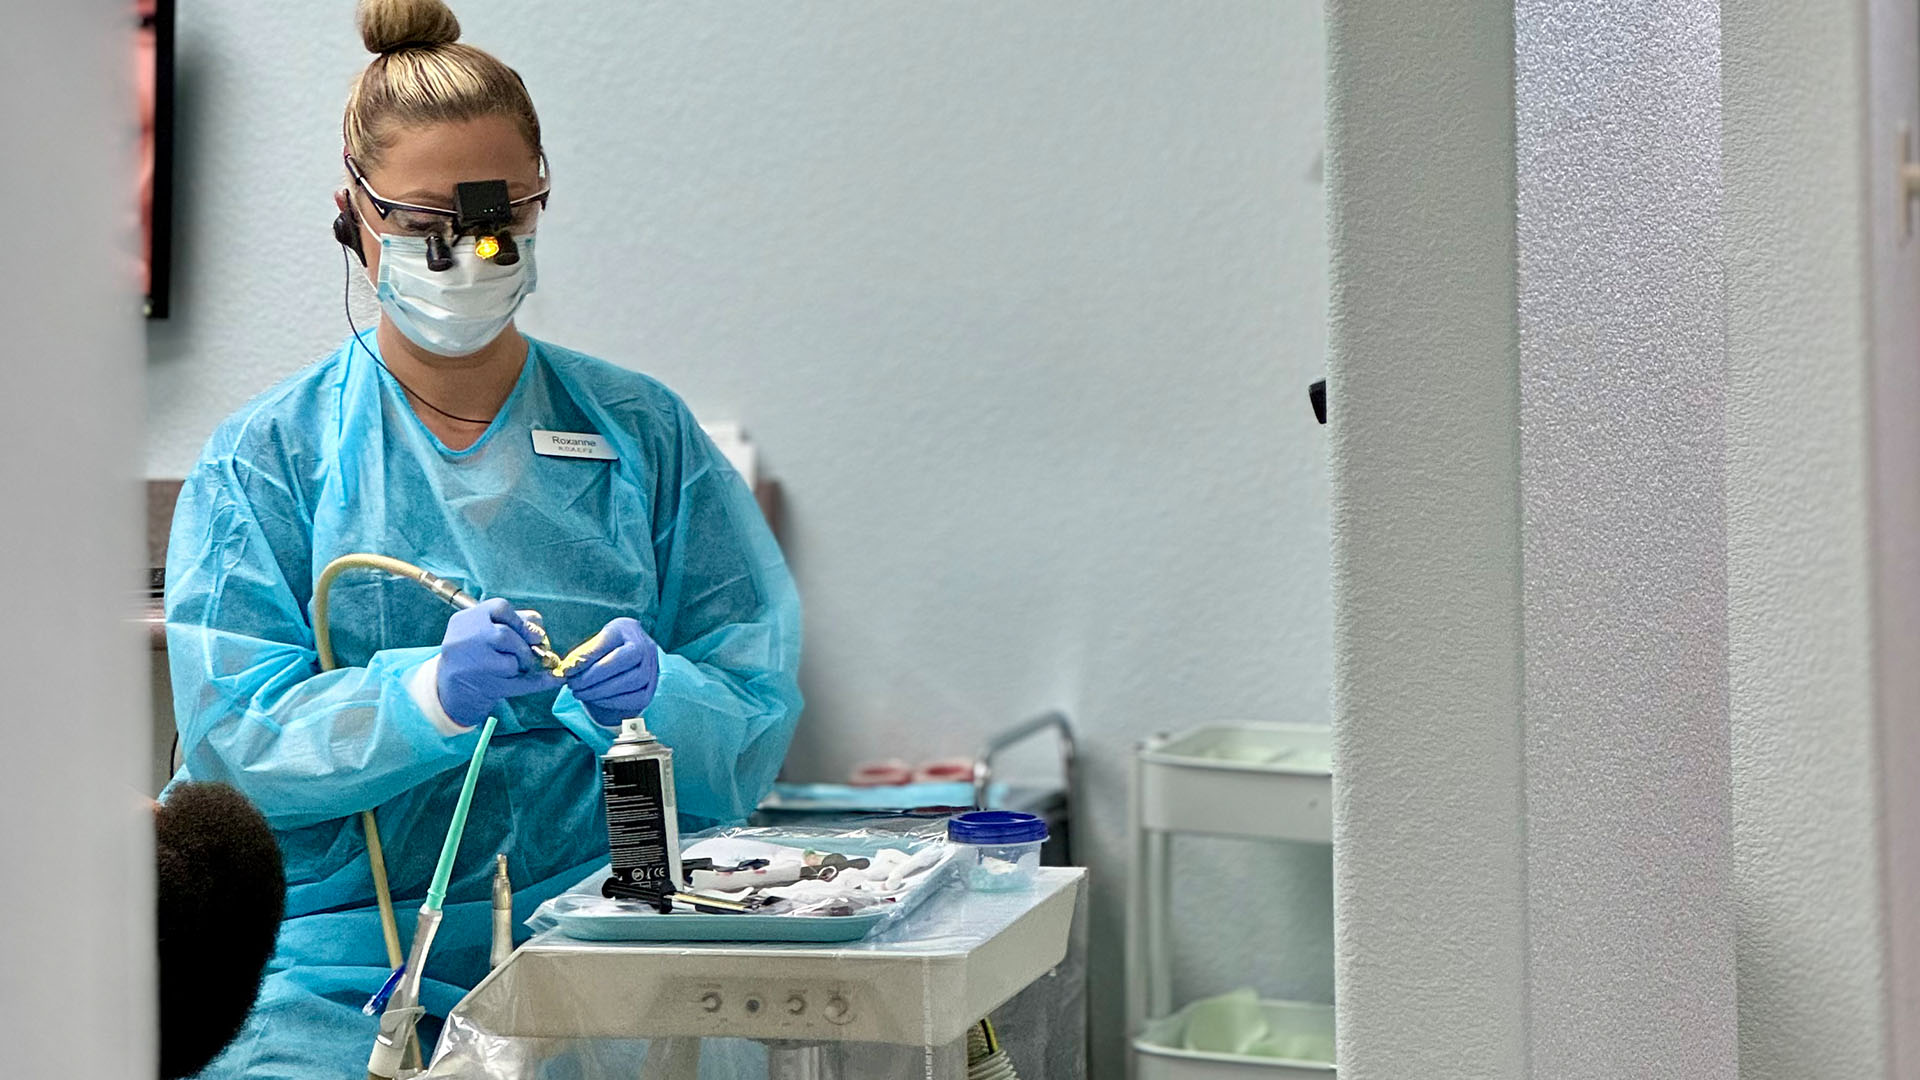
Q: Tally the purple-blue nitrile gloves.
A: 2